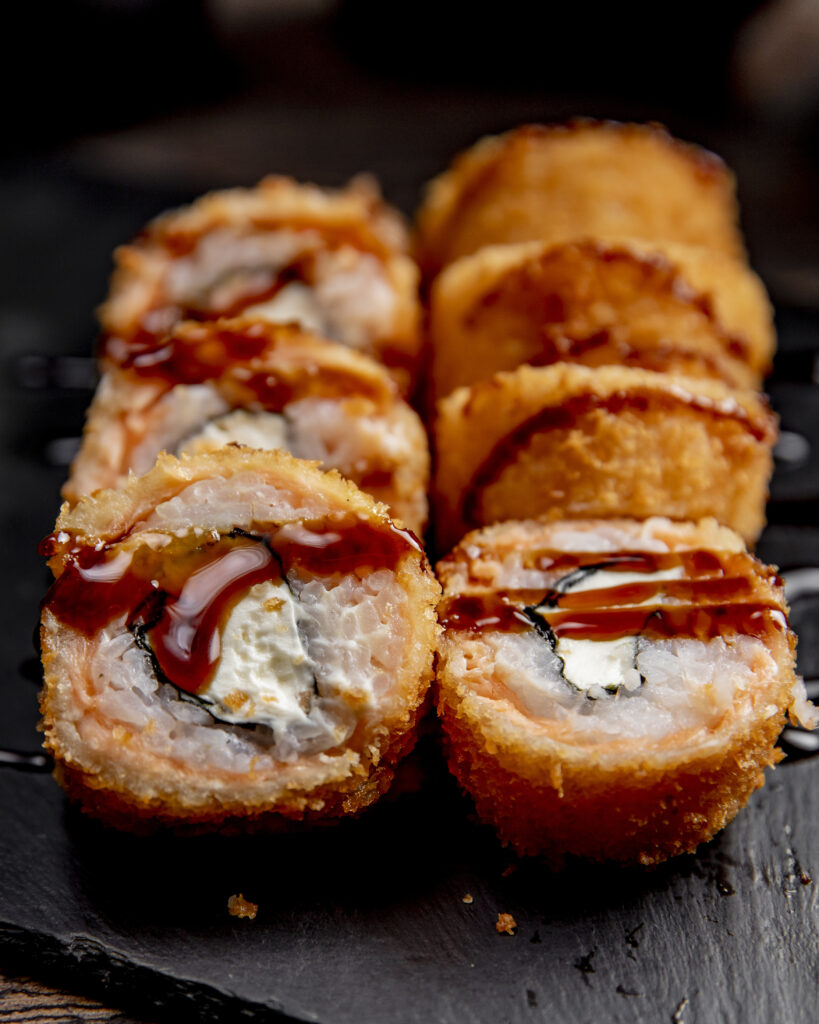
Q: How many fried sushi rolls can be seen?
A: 7